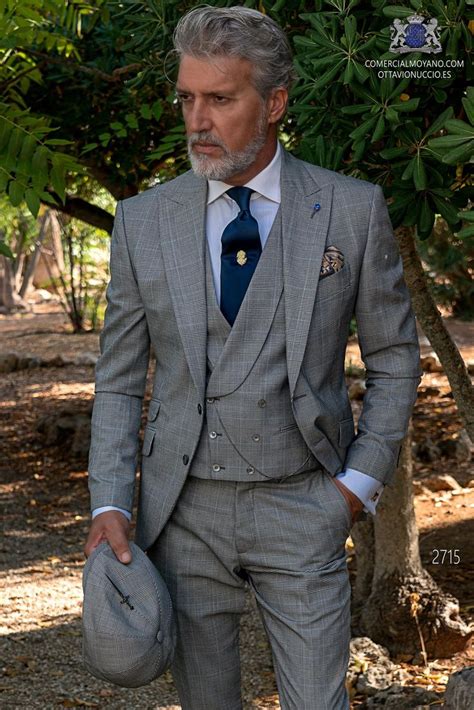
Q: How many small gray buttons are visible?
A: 6